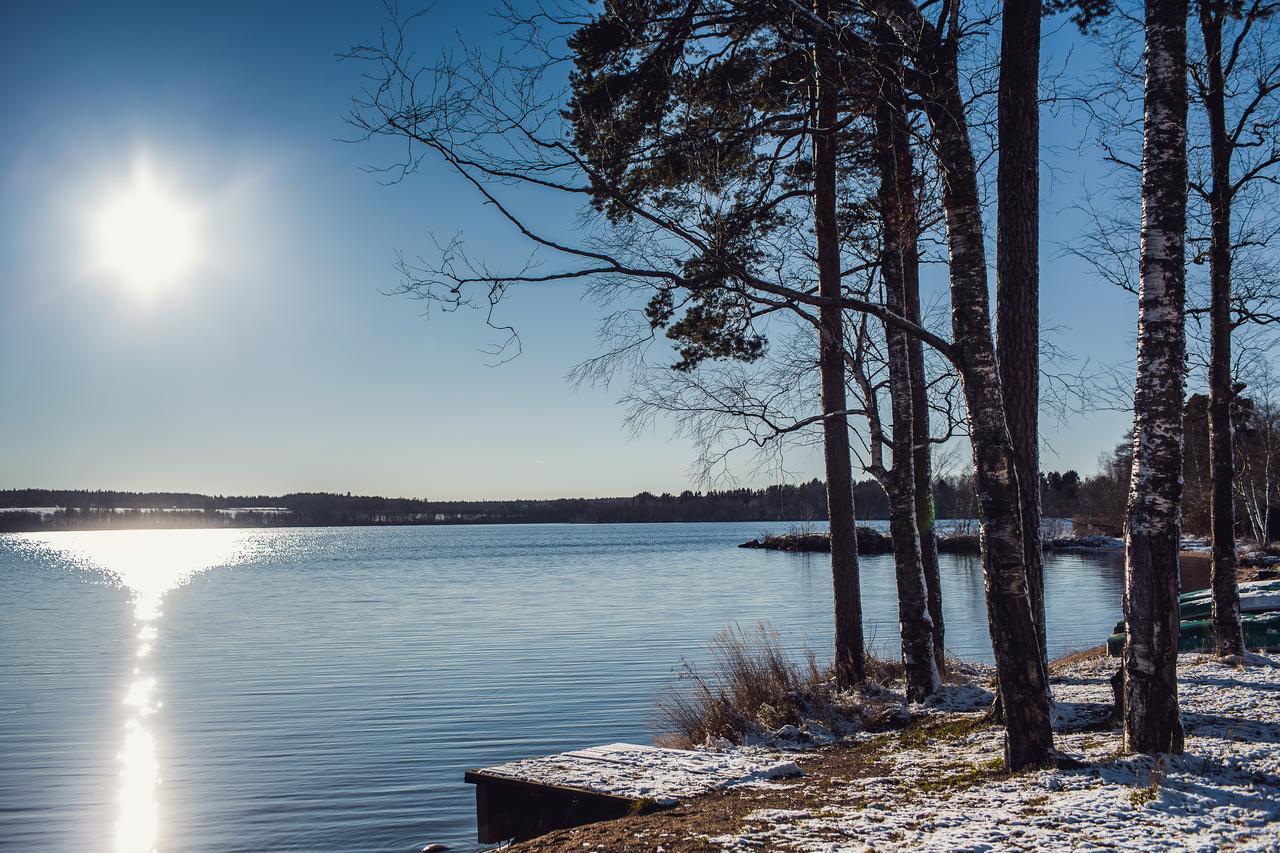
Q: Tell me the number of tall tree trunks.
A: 7